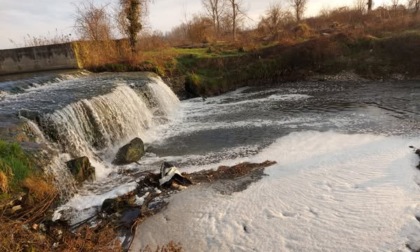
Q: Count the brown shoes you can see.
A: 0